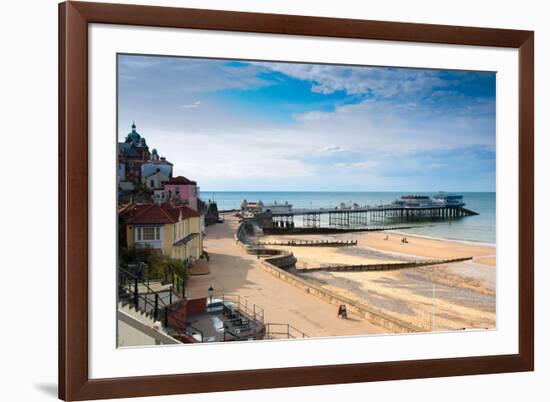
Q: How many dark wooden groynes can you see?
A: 3